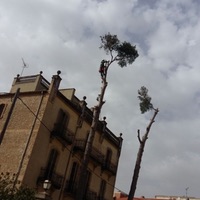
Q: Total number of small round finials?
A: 6